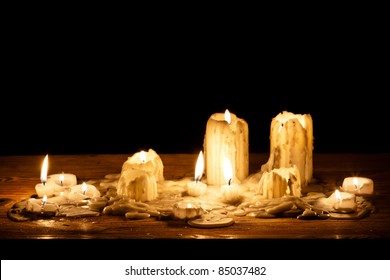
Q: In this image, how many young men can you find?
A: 0